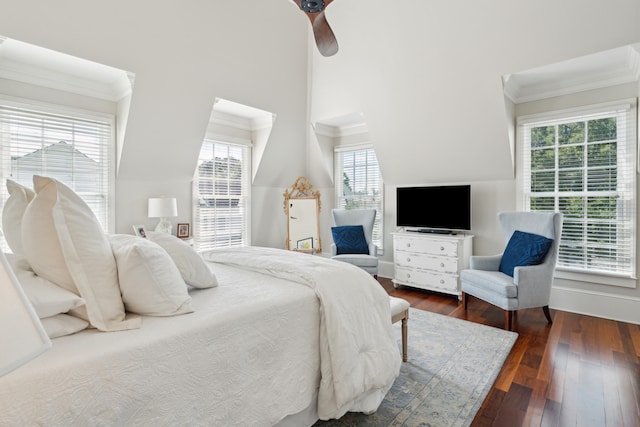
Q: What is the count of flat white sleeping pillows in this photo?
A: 2